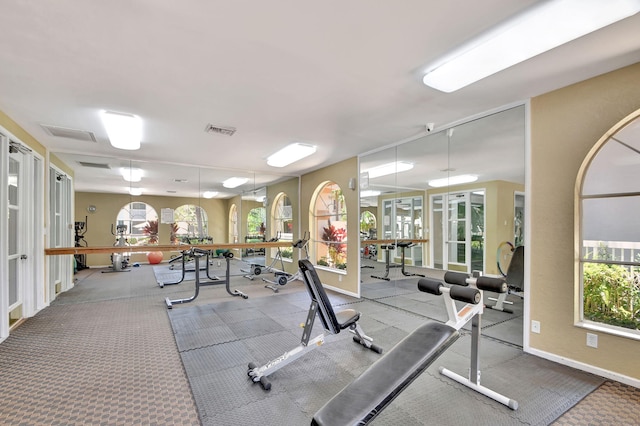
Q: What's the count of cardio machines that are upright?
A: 2